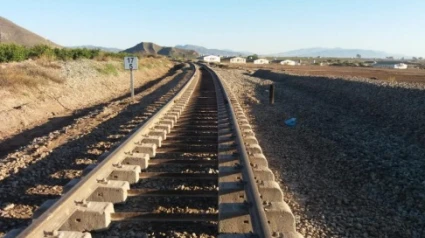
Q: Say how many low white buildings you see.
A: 5